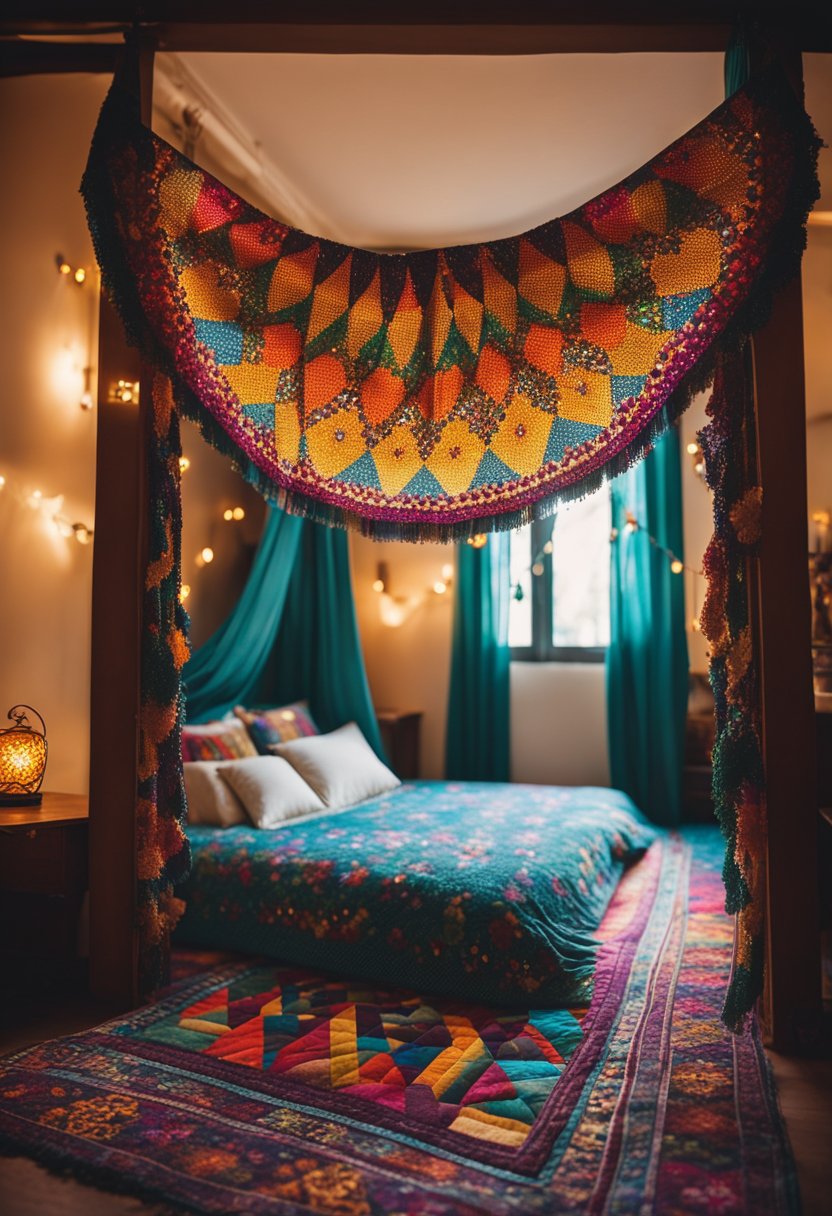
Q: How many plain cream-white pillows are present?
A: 3